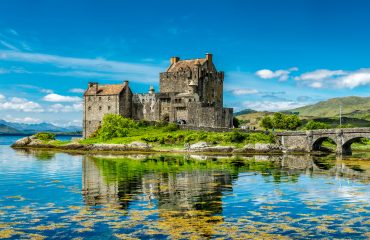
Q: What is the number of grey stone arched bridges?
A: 1